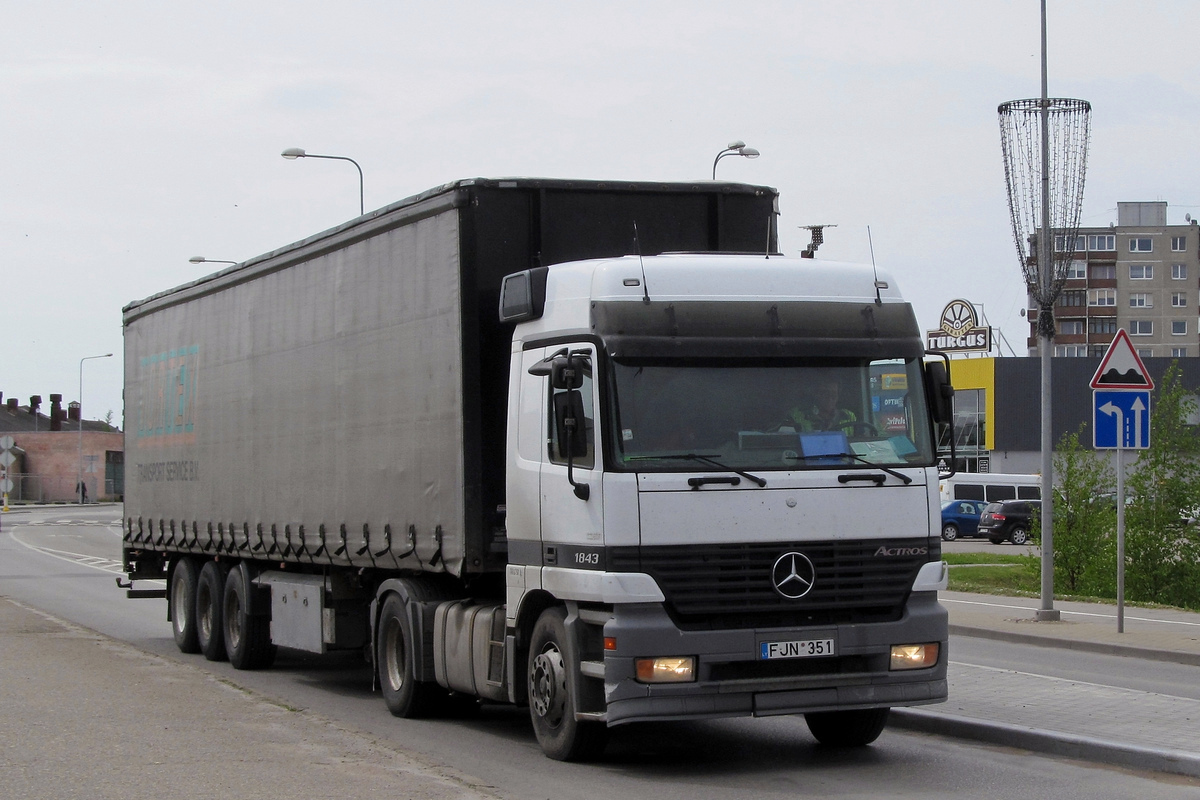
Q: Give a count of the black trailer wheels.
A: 3